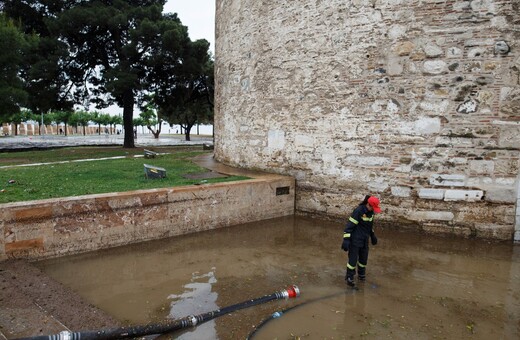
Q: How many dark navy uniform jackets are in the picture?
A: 1